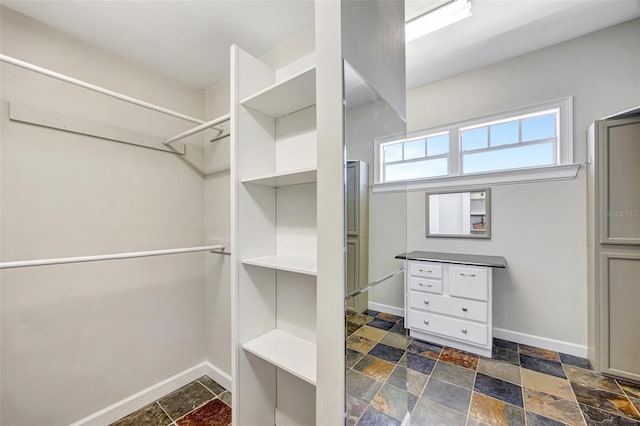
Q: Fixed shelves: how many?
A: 4